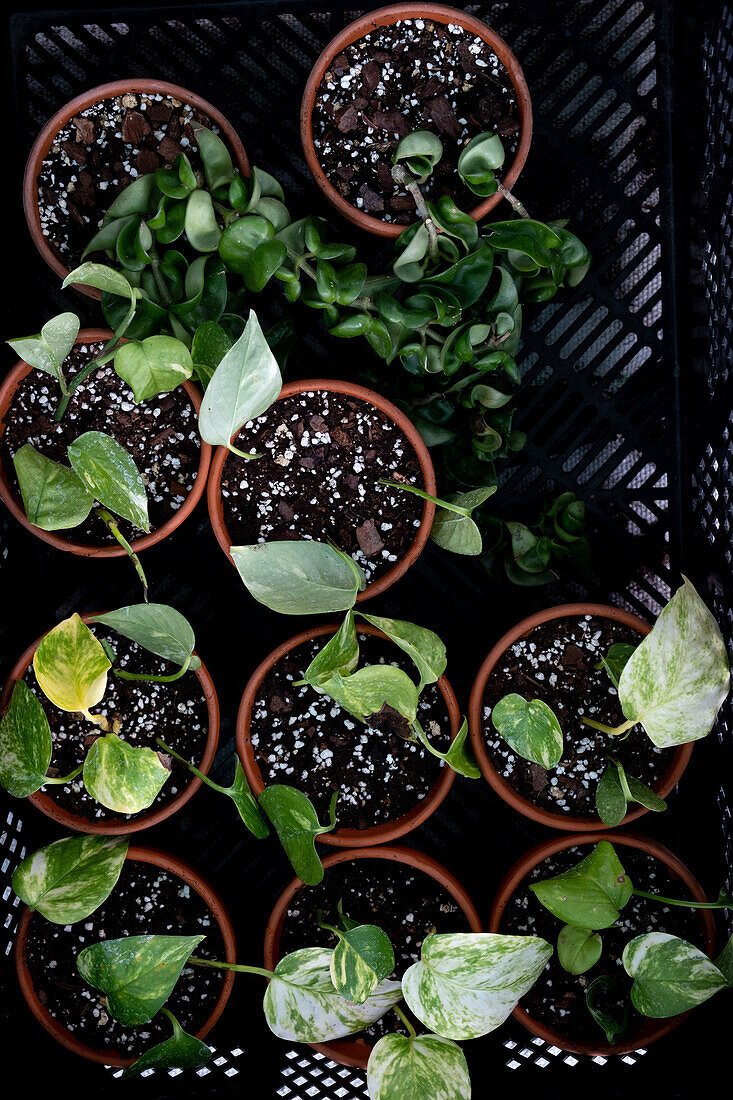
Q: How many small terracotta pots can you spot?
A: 10